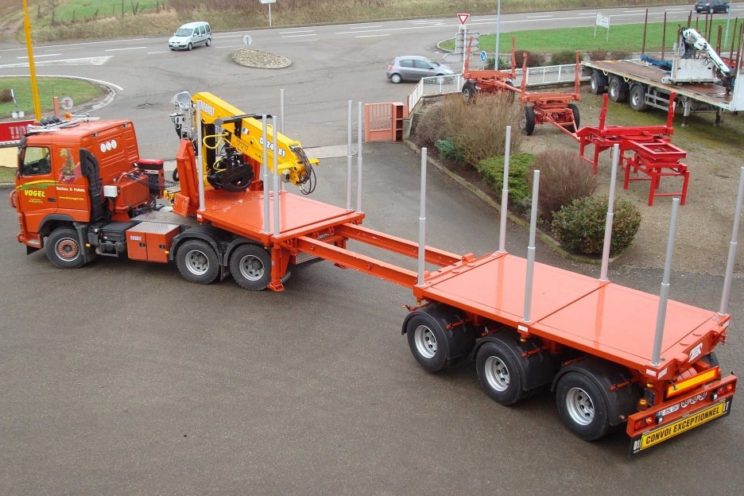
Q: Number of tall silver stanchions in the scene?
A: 12